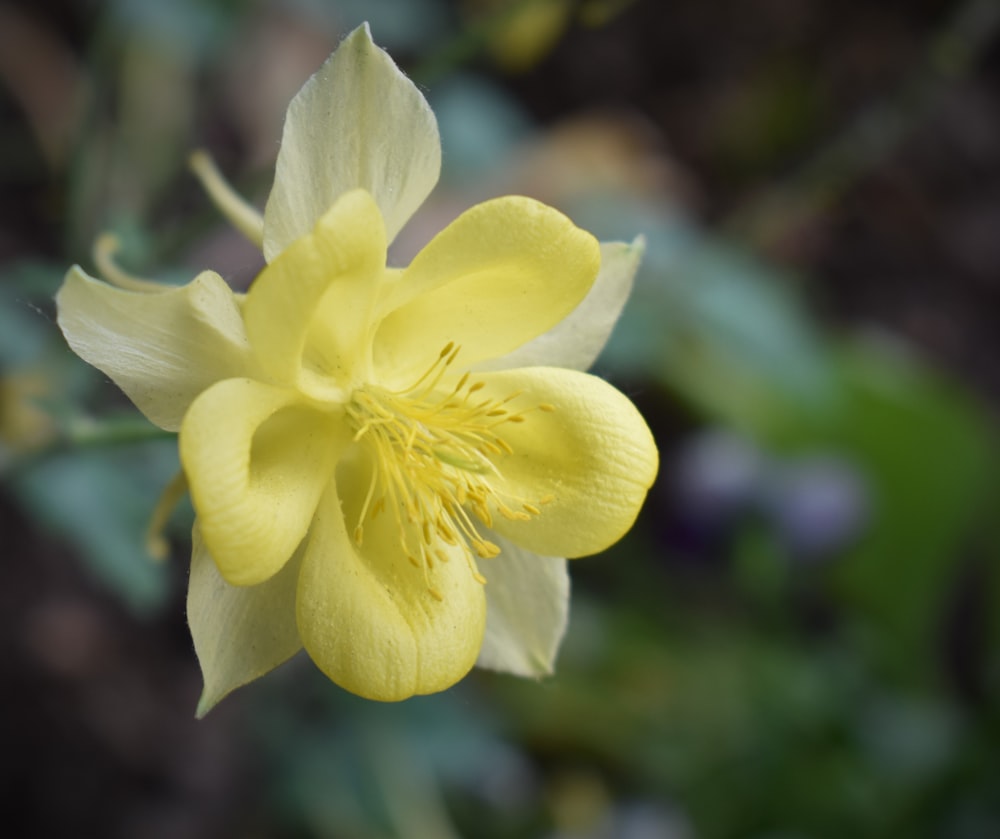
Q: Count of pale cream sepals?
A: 5